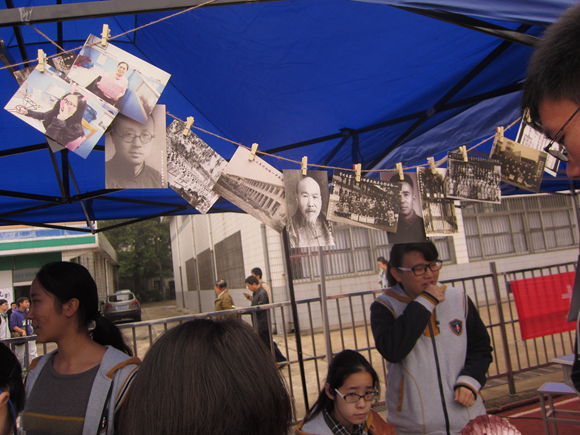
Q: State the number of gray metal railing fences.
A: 1